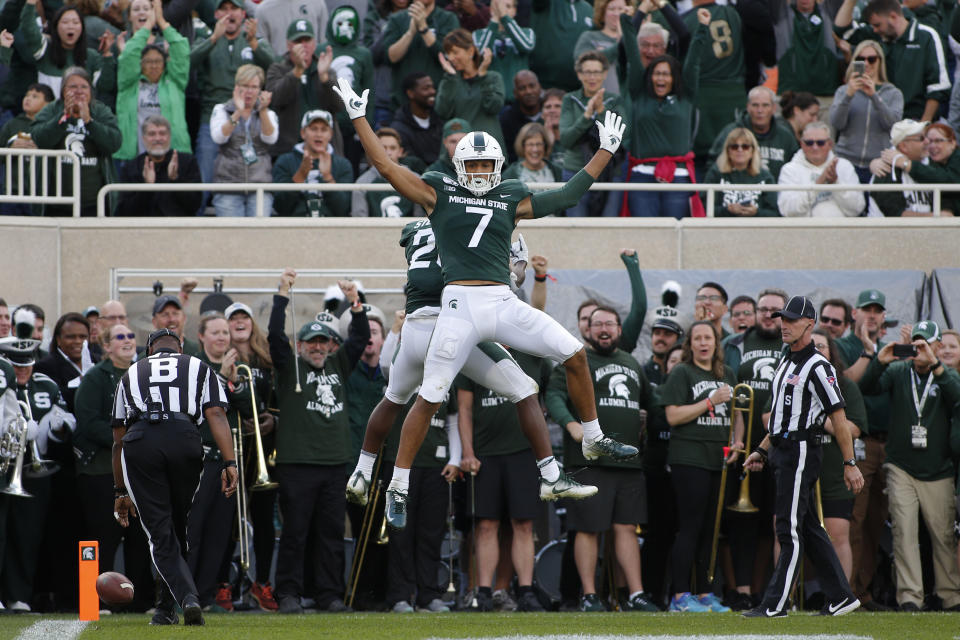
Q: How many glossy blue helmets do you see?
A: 0